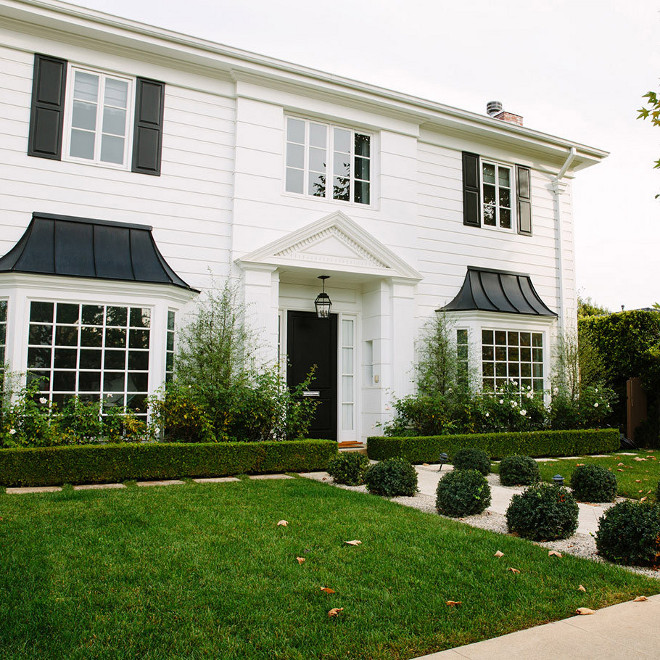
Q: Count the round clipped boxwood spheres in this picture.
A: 8